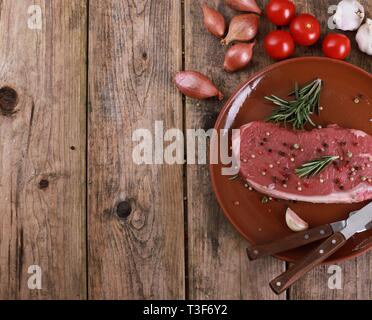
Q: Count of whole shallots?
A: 5